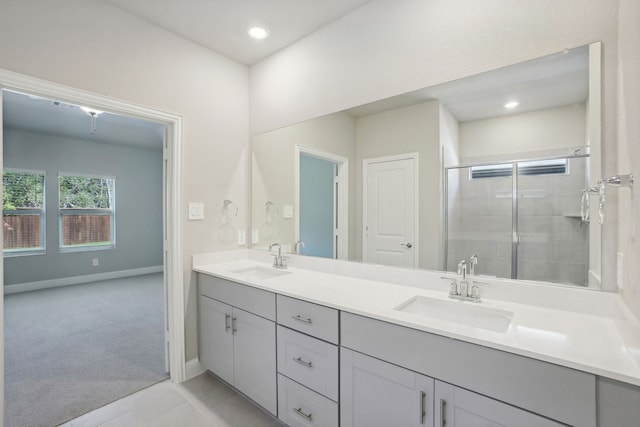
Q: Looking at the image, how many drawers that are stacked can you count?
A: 3